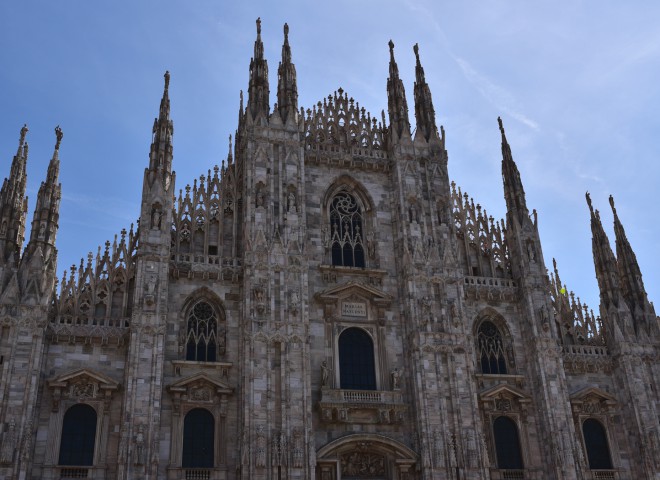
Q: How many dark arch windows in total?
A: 8